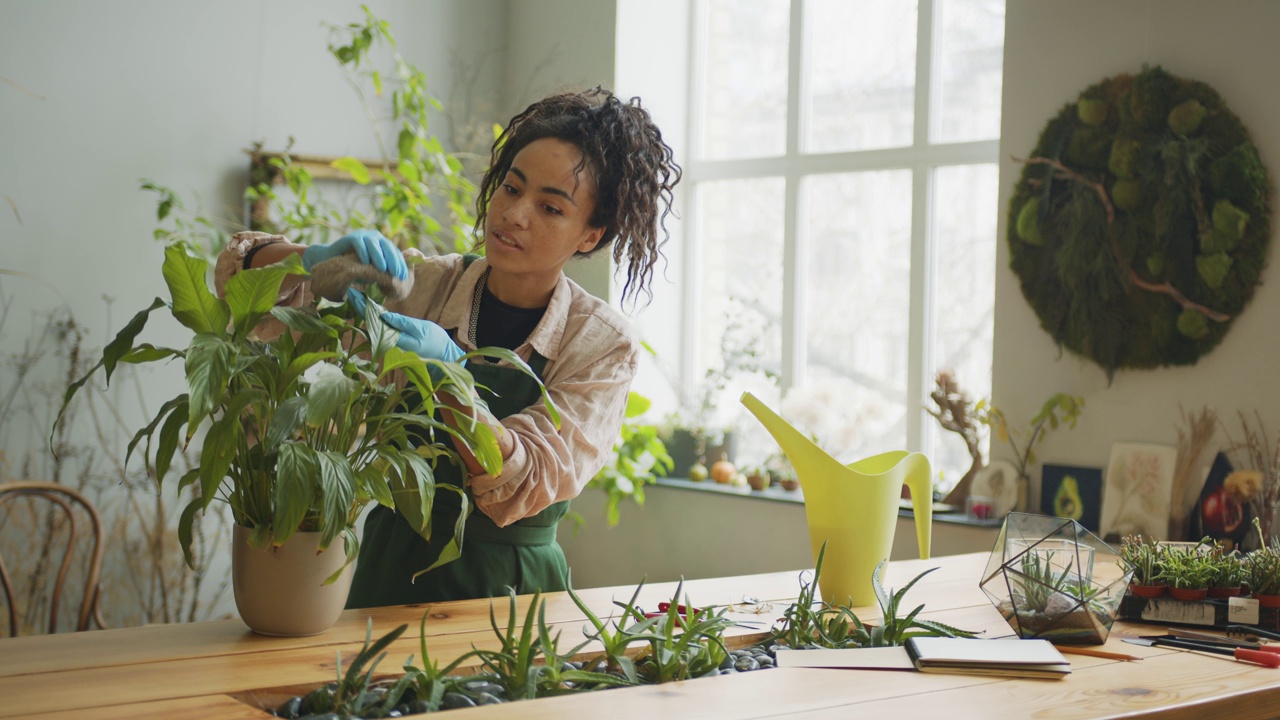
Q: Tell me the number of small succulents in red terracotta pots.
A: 4